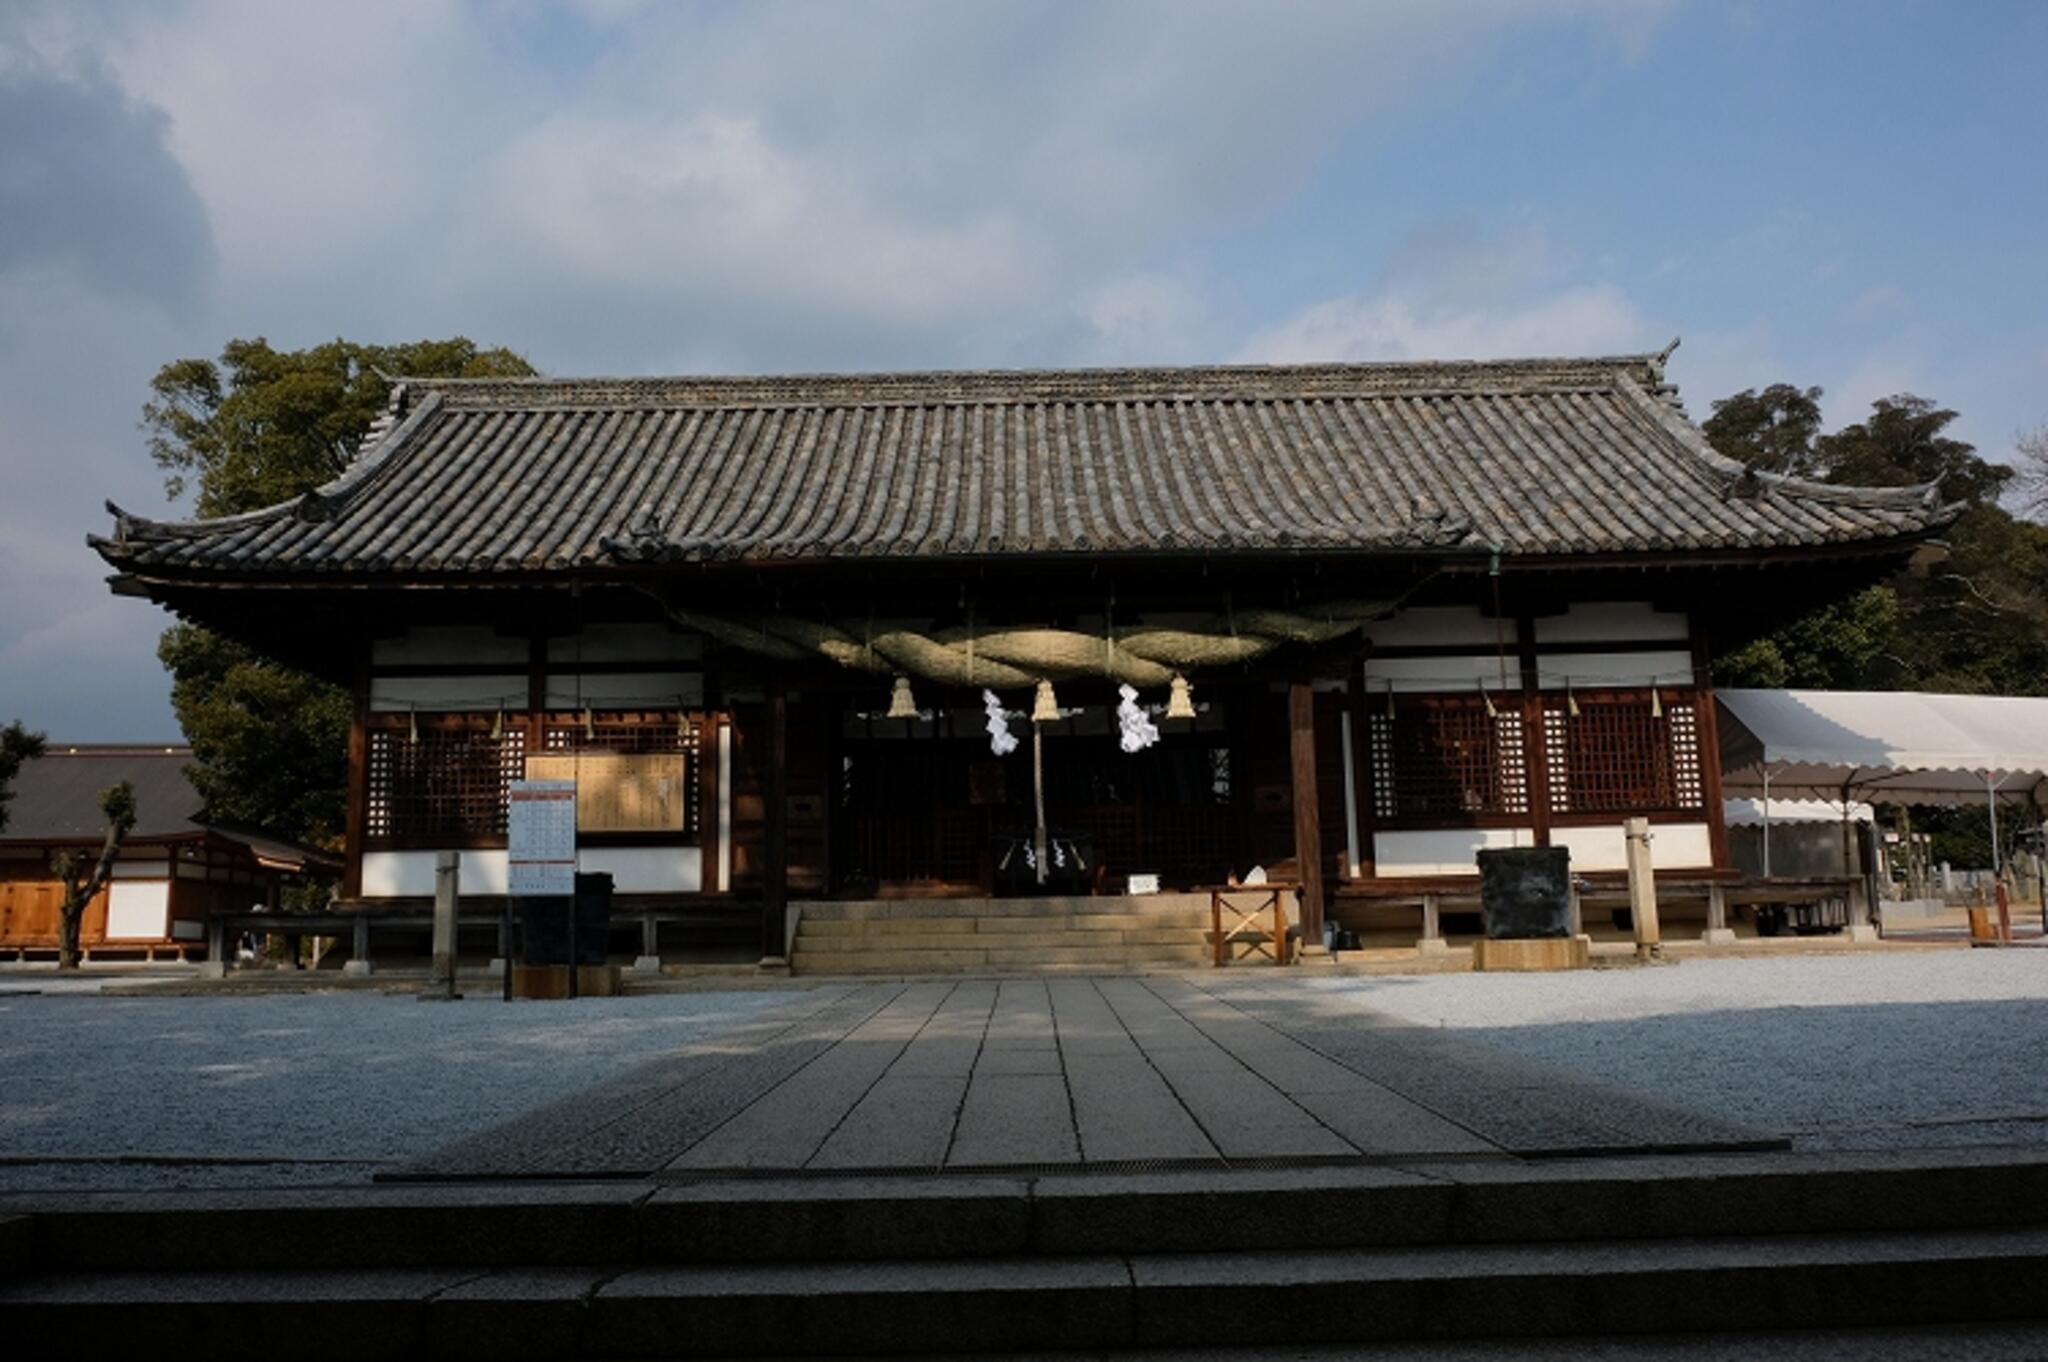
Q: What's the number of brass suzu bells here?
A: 0